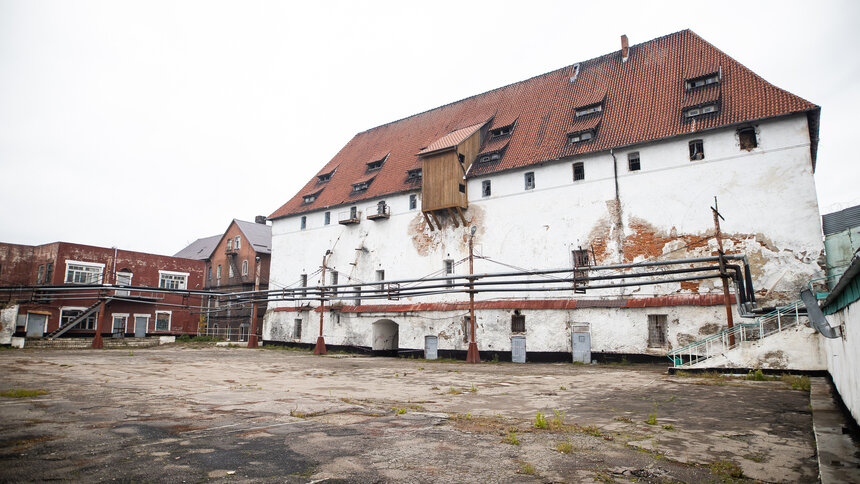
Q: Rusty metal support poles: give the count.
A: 5